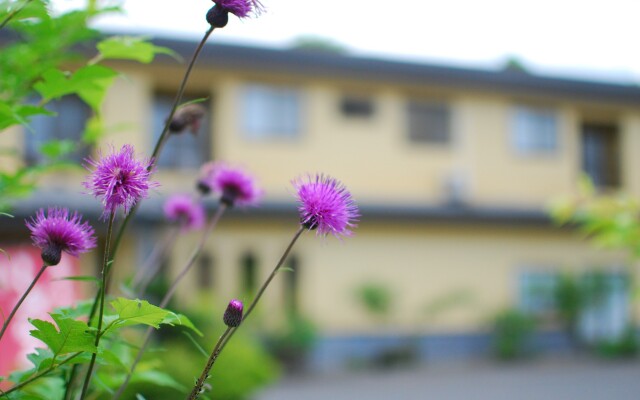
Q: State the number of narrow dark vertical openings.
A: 3